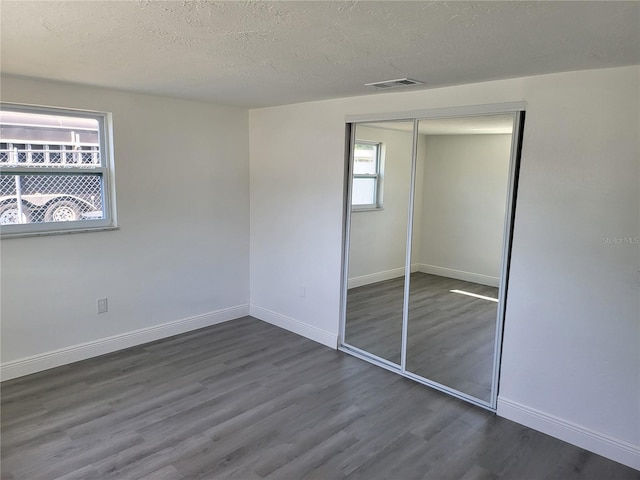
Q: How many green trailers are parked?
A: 0